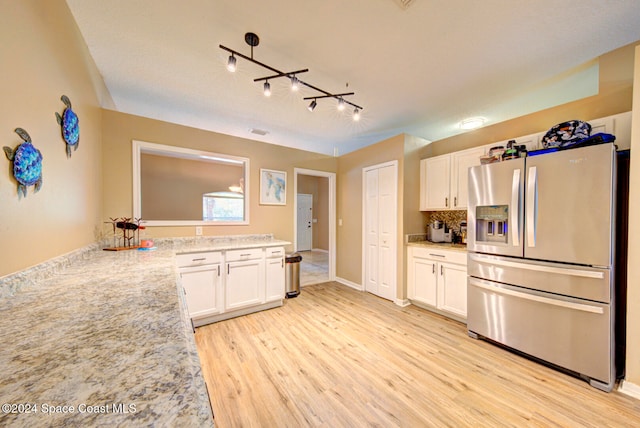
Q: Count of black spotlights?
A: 6